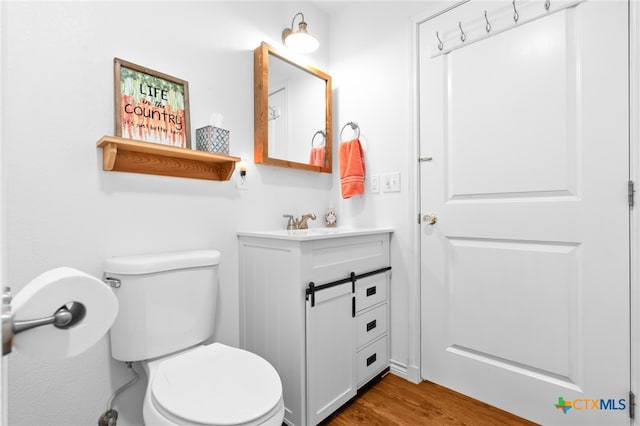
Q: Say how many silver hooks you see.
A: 5